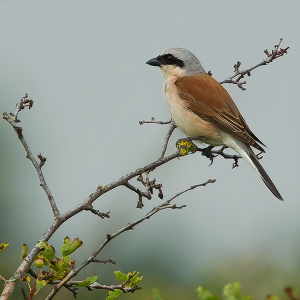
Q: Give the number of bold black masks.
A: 1